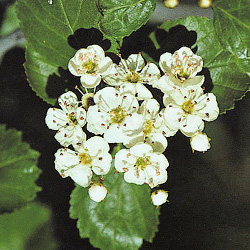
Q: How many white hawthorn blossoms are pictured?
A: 9